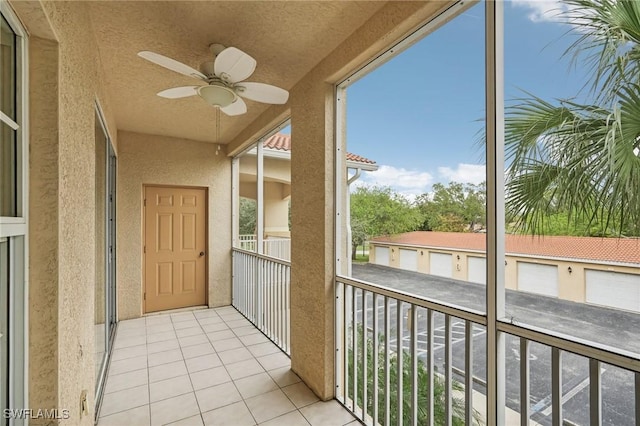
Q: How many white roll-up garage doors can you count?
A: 6